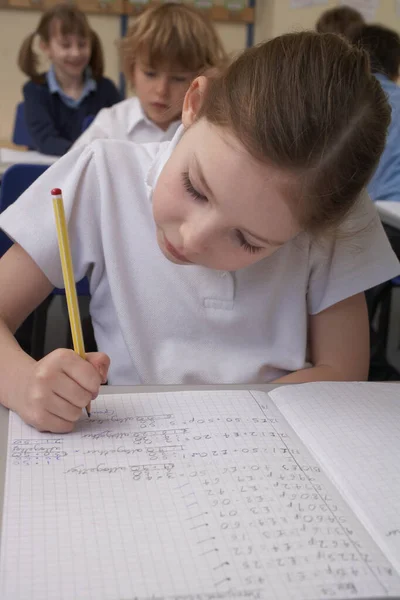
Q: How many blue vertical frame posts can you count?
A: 2